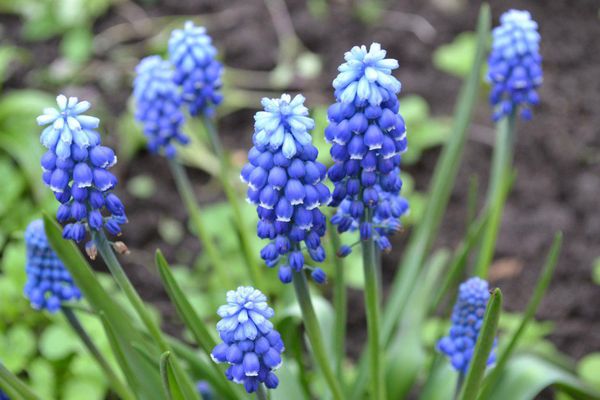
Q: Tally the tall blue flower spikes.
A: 9